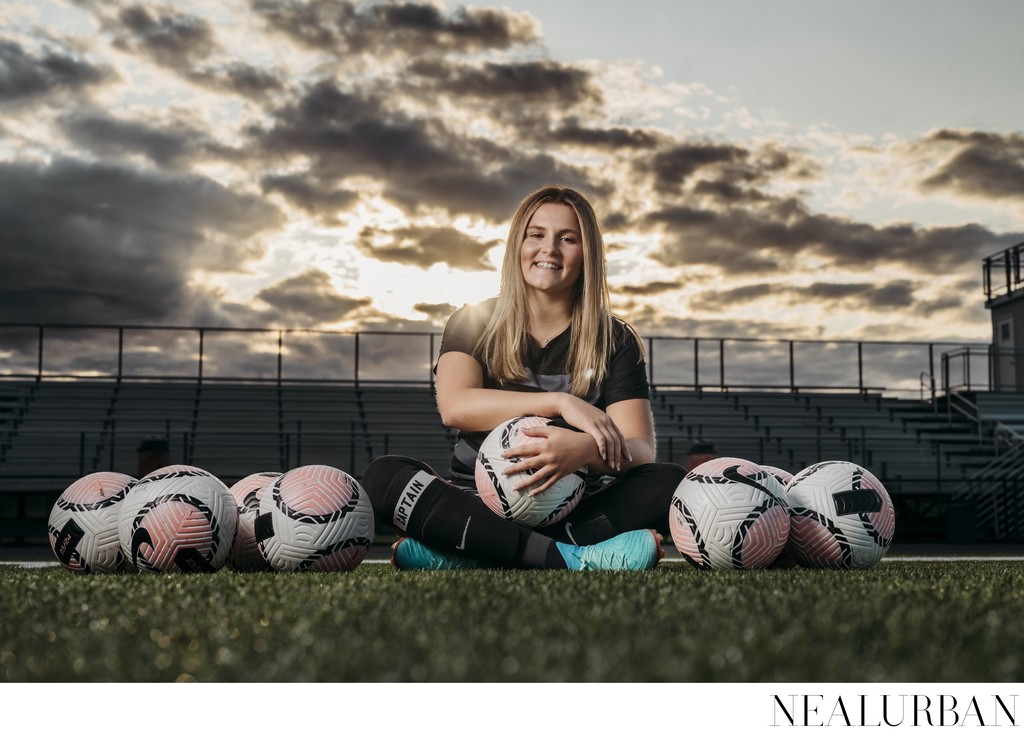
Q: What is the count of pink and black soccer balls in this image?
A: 8